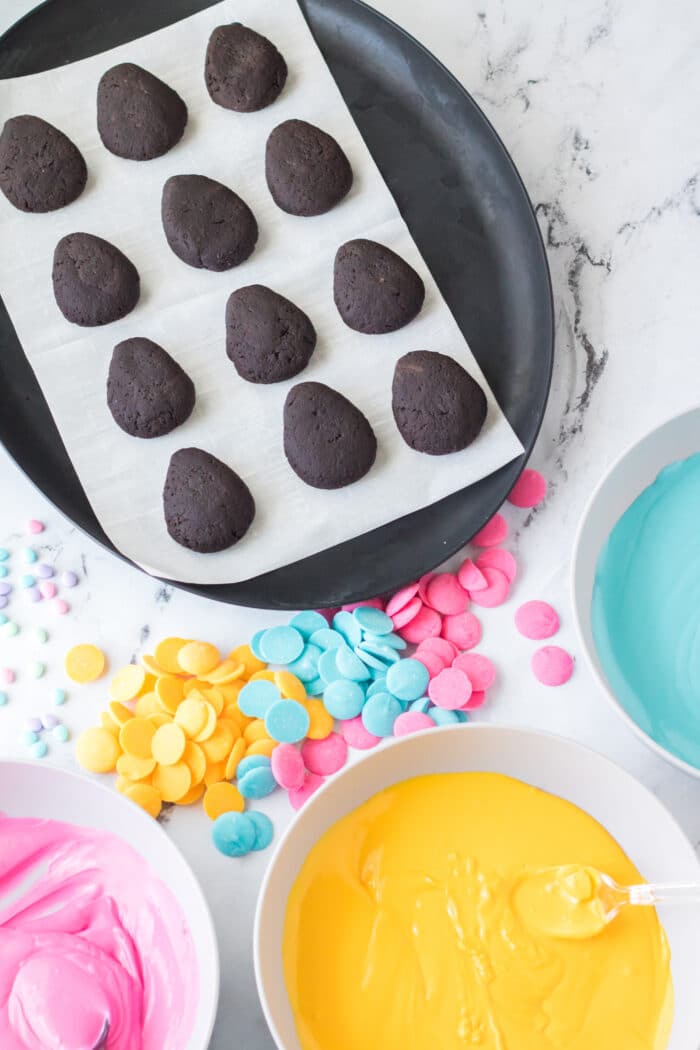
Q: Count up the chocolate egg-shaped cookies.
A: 12